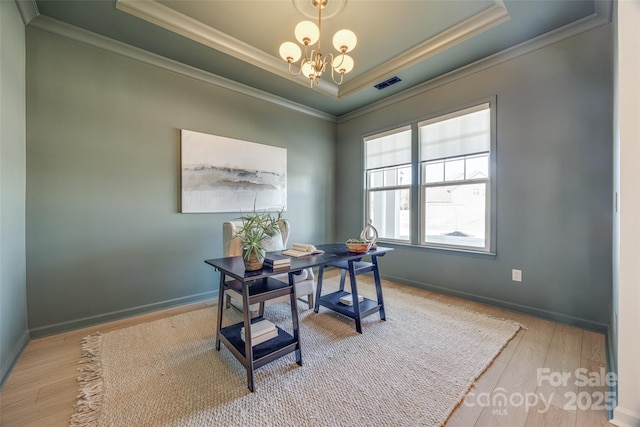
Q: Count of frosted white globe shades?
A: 5